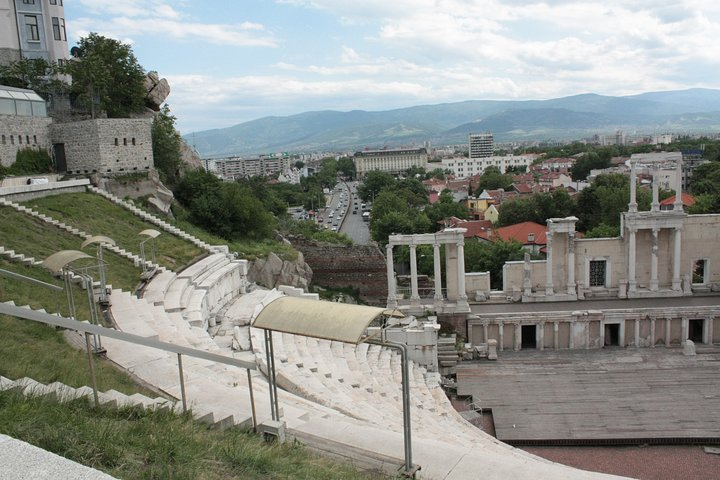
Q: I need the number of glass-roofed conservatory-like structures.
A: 1